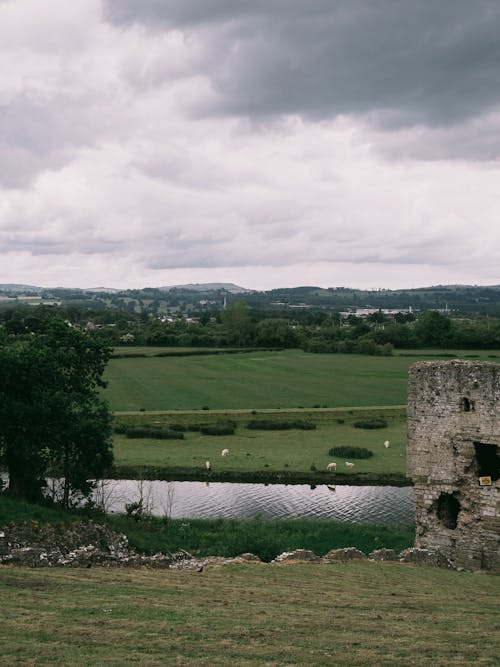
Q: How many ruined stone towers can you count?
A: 1